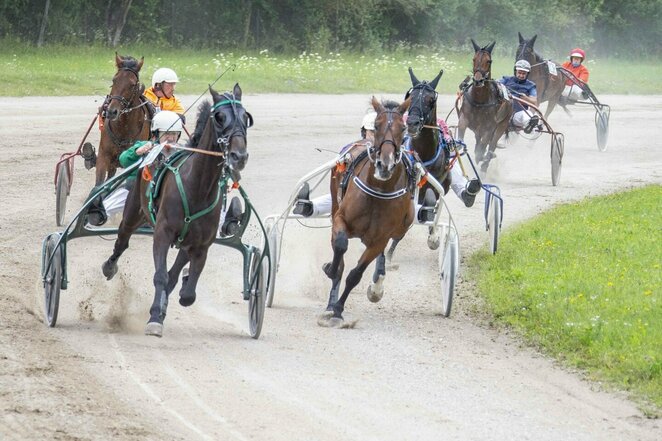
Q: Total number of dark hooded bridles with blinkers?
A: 2